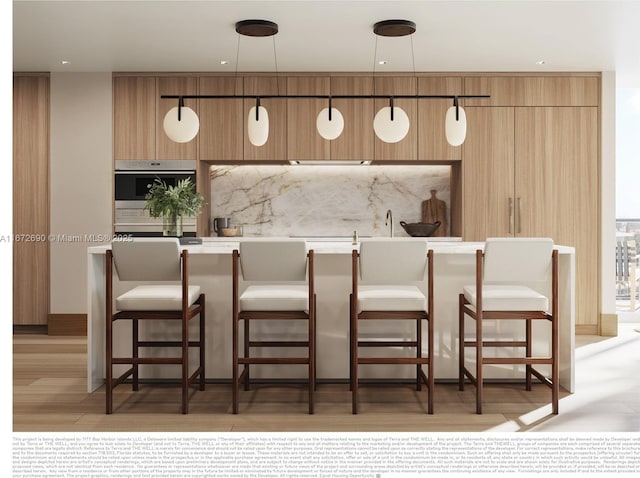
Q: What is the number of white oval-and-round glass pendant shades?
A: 5